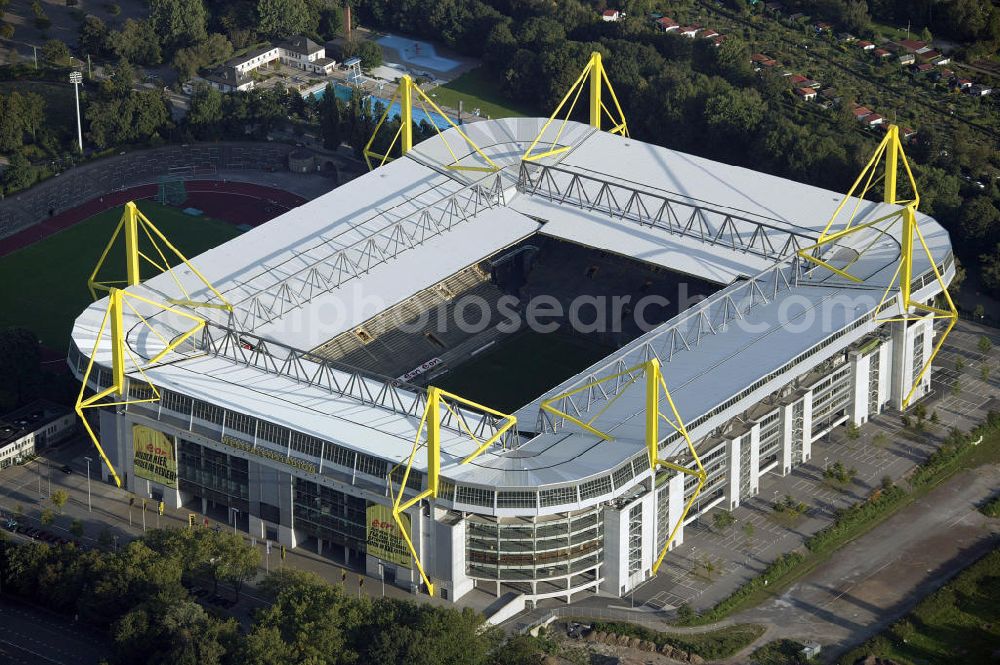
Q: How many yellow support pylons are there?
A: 8